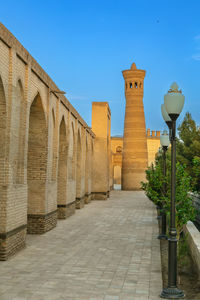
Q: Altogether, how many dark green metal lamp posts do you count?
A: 3